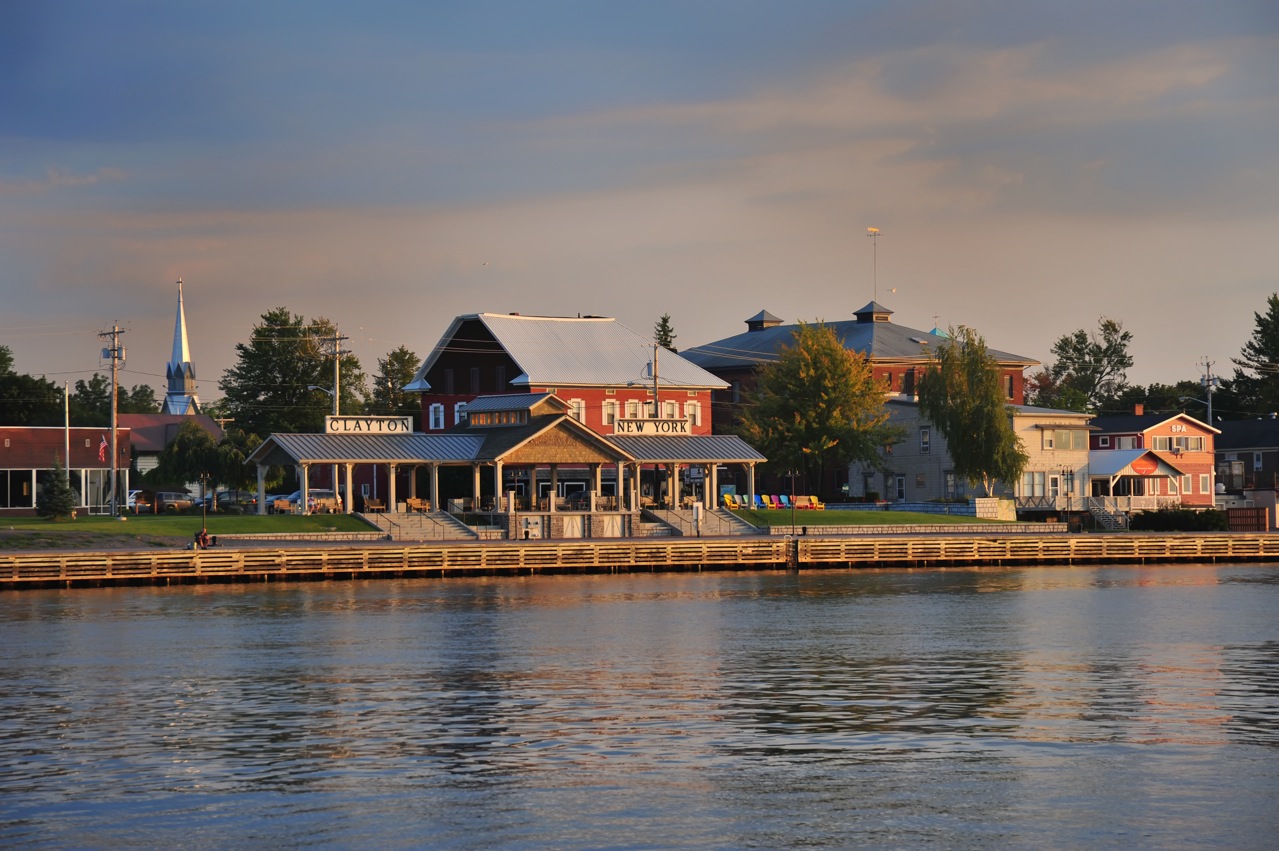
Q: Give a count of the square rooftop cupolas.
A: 2